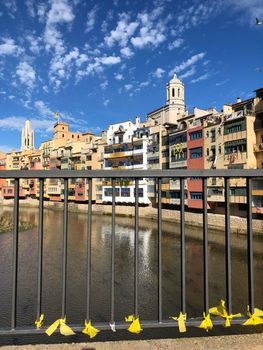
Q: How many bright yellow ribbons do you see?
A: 8